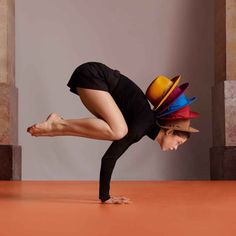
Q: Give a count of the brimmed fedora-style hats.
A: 5